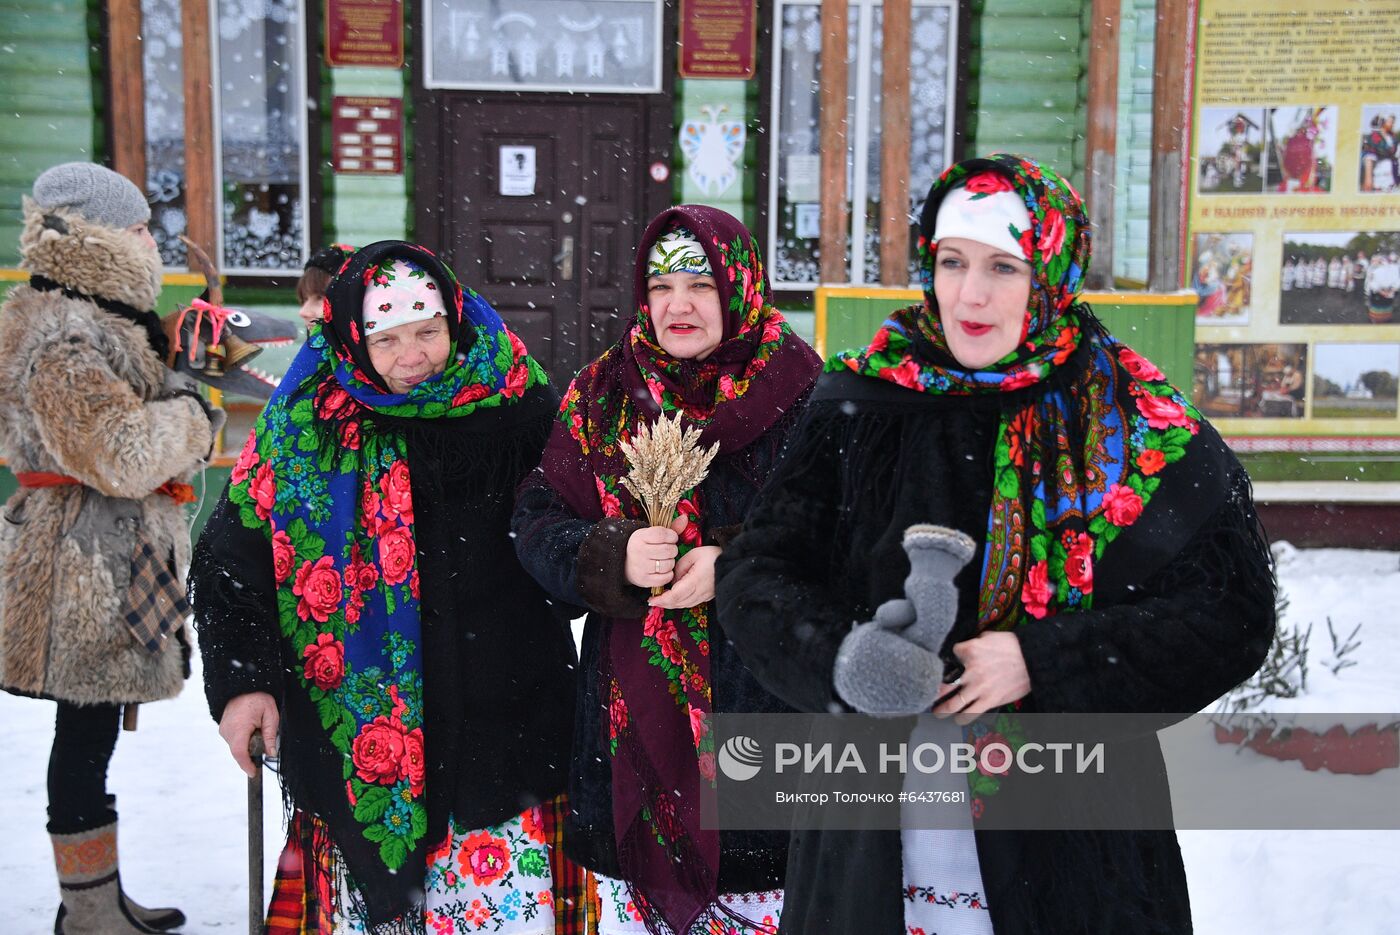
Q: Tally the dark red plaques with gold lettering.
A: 3